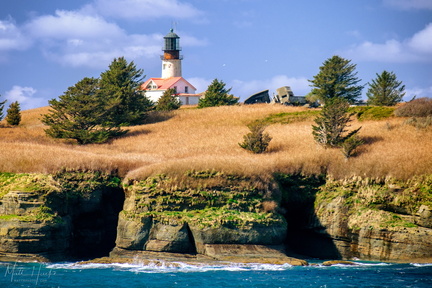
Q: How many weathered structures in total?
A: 2